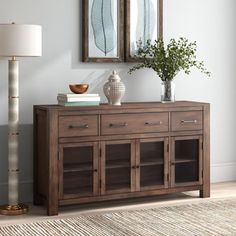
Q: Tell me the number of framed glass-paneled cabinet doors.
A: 4